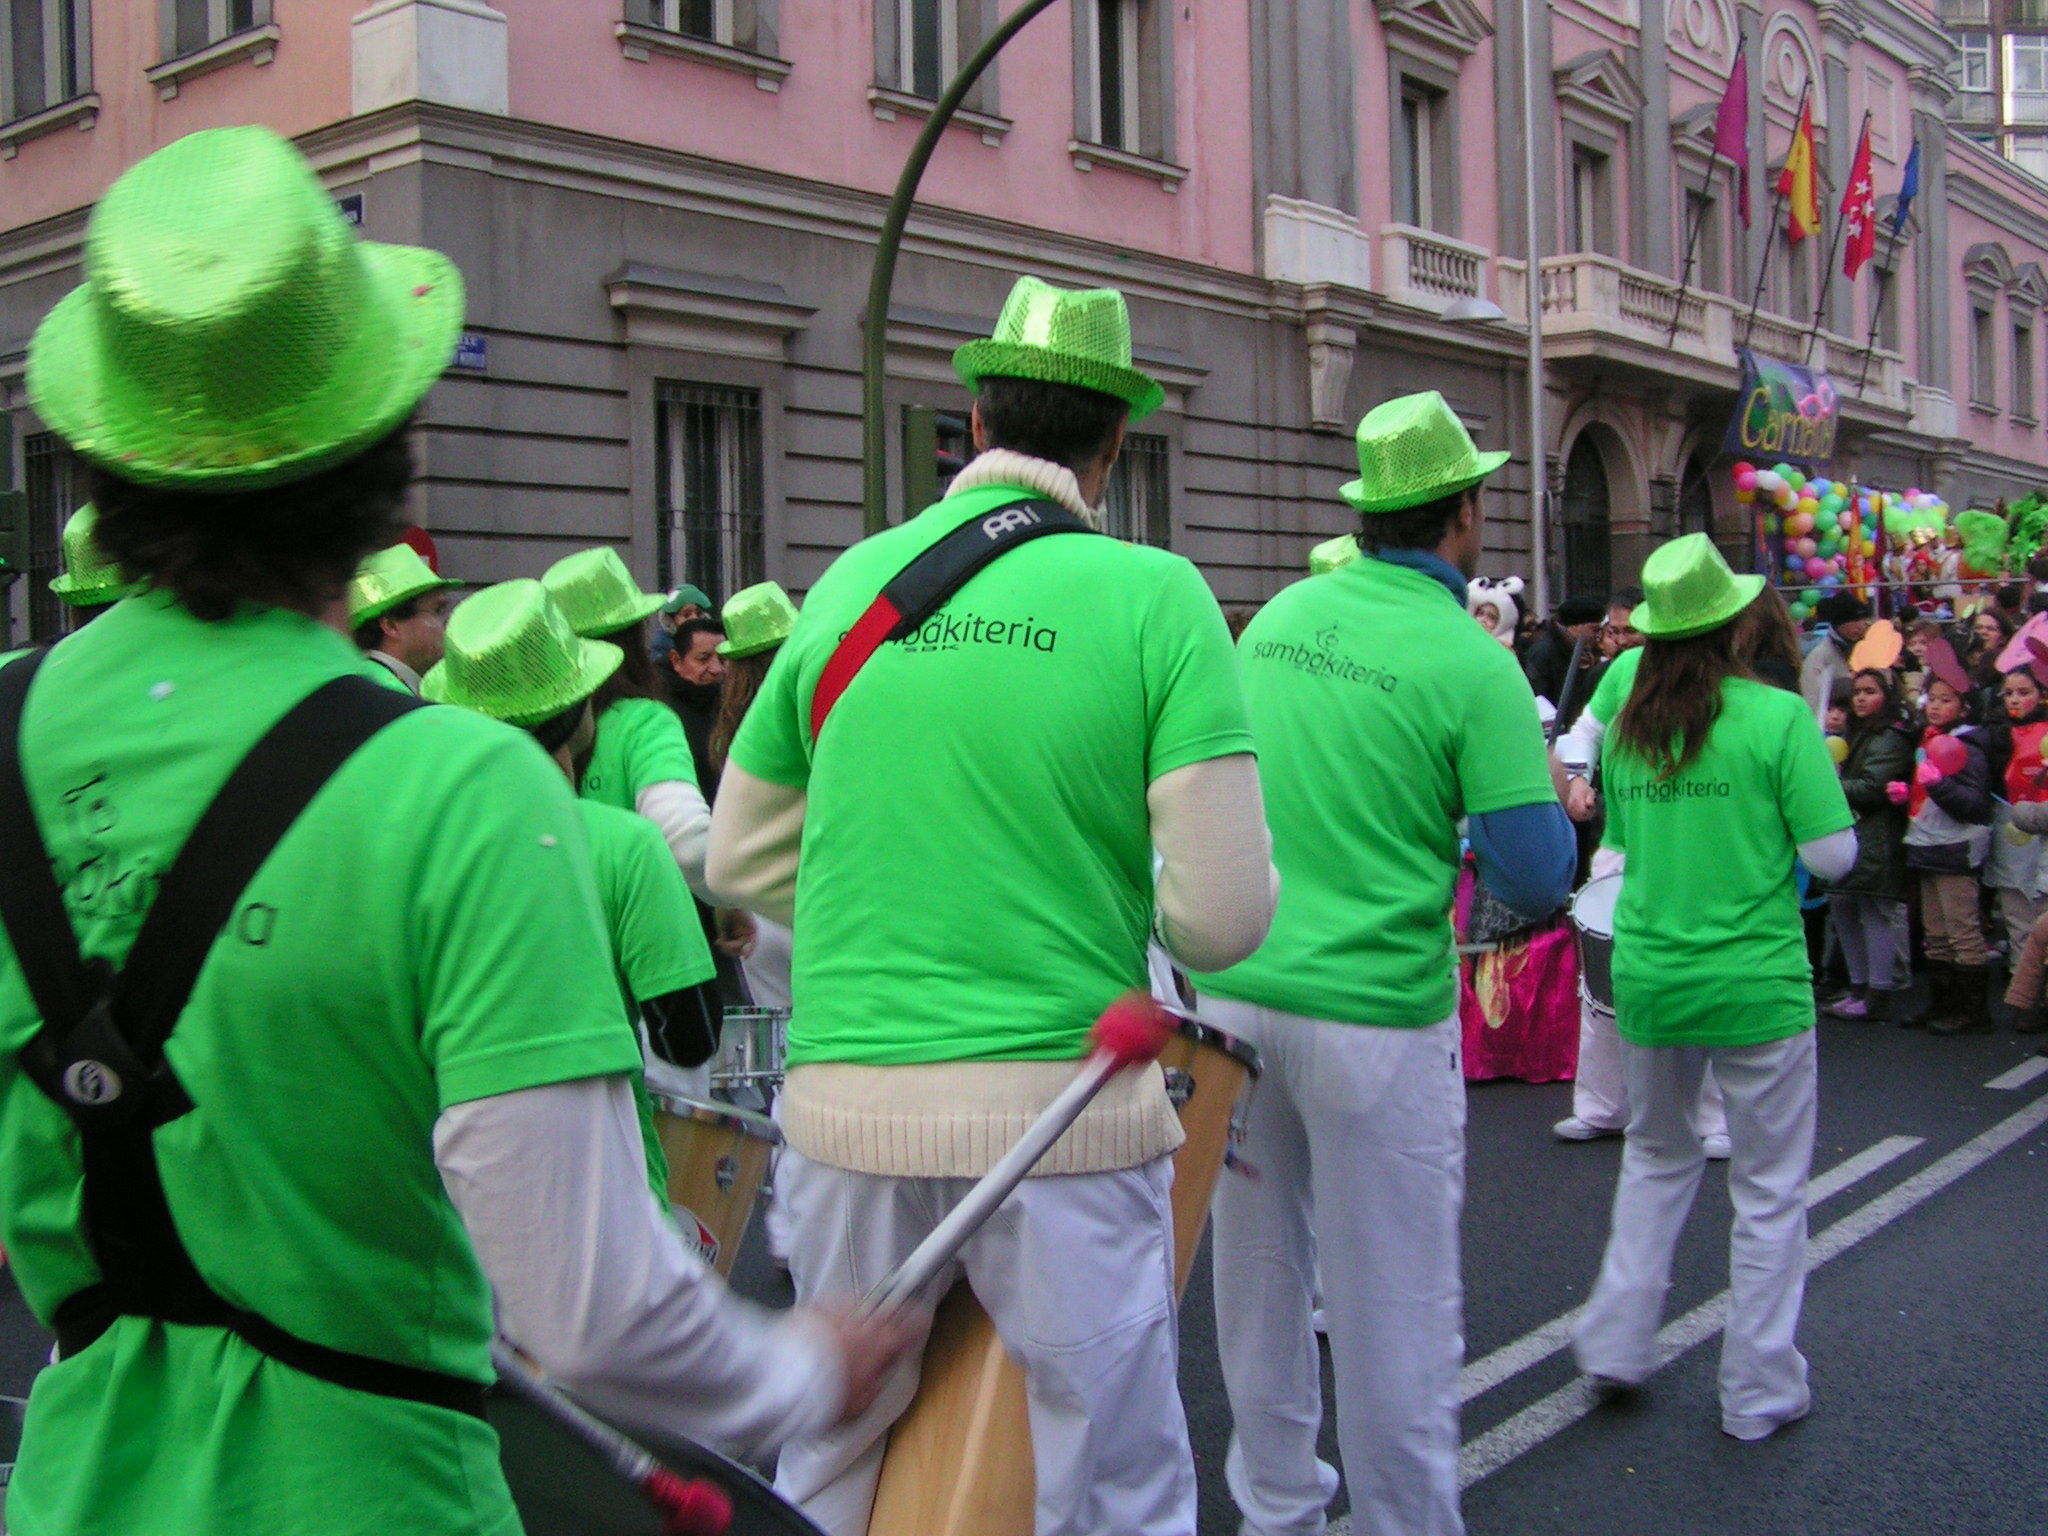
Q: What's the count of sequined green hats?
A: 10